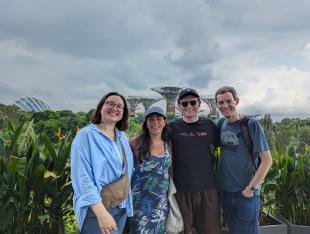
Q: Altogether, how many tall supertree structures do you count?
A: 4